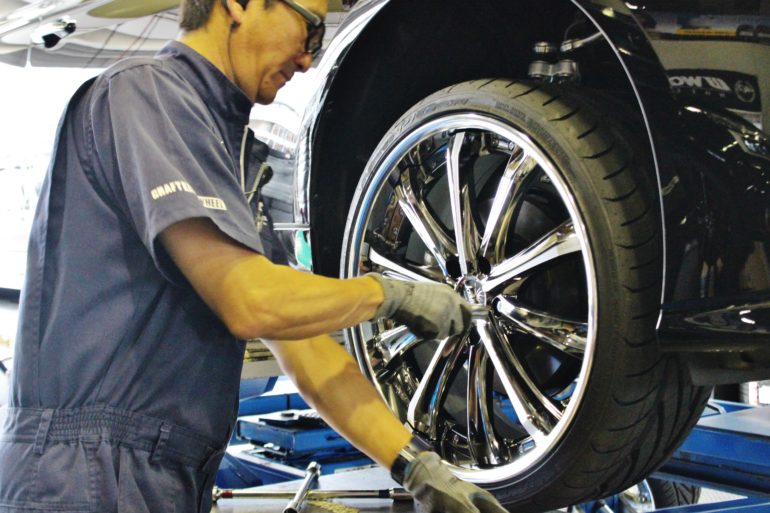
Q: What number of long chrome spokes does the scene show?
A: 10